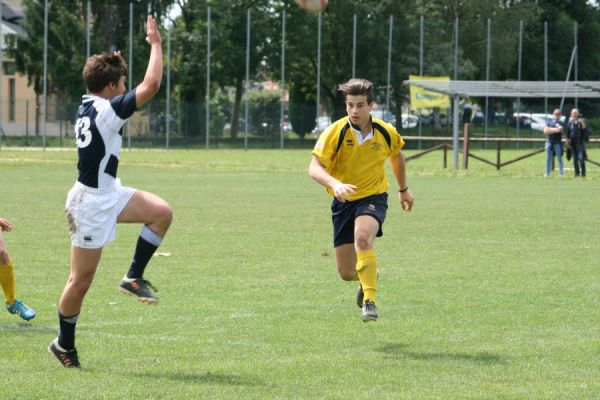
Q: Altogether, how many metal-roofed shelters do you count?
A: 1